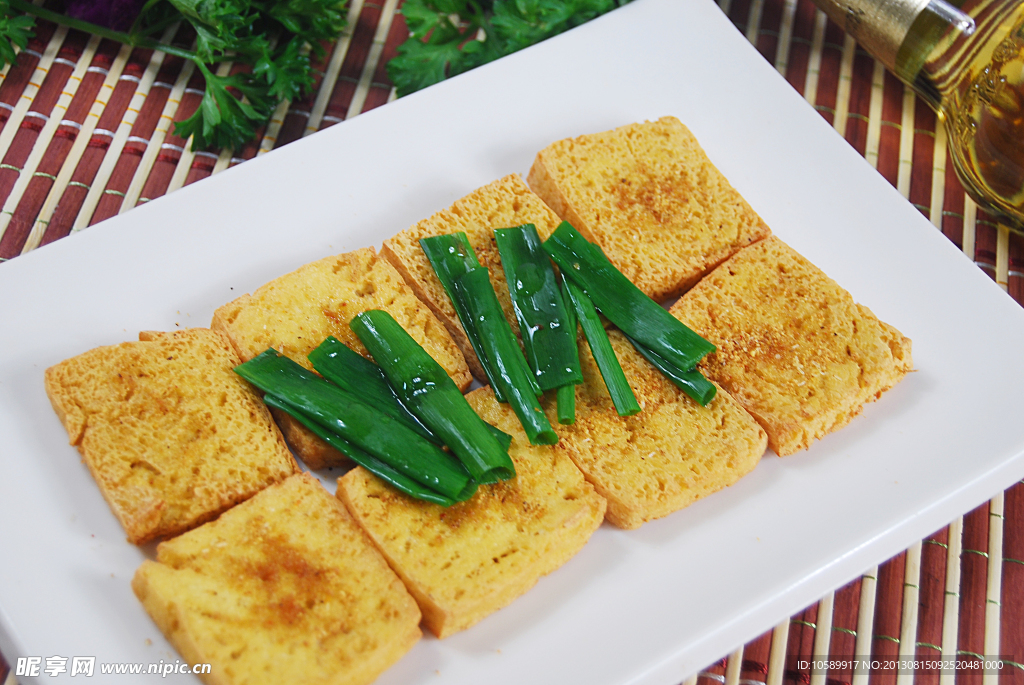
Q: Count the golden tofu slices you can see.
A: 8